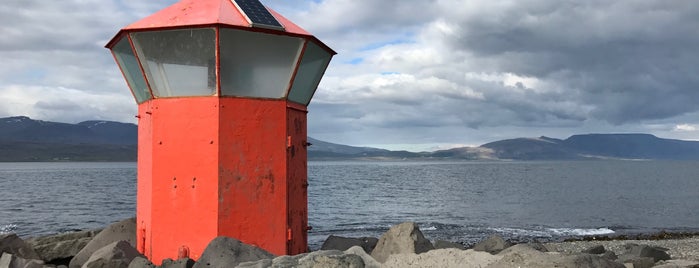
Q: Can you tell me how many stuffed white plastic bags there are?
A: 0